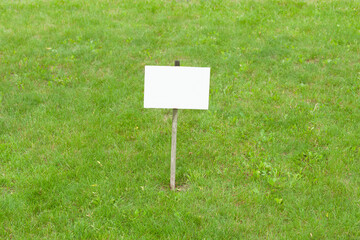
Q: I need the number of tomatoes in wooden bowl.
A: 0